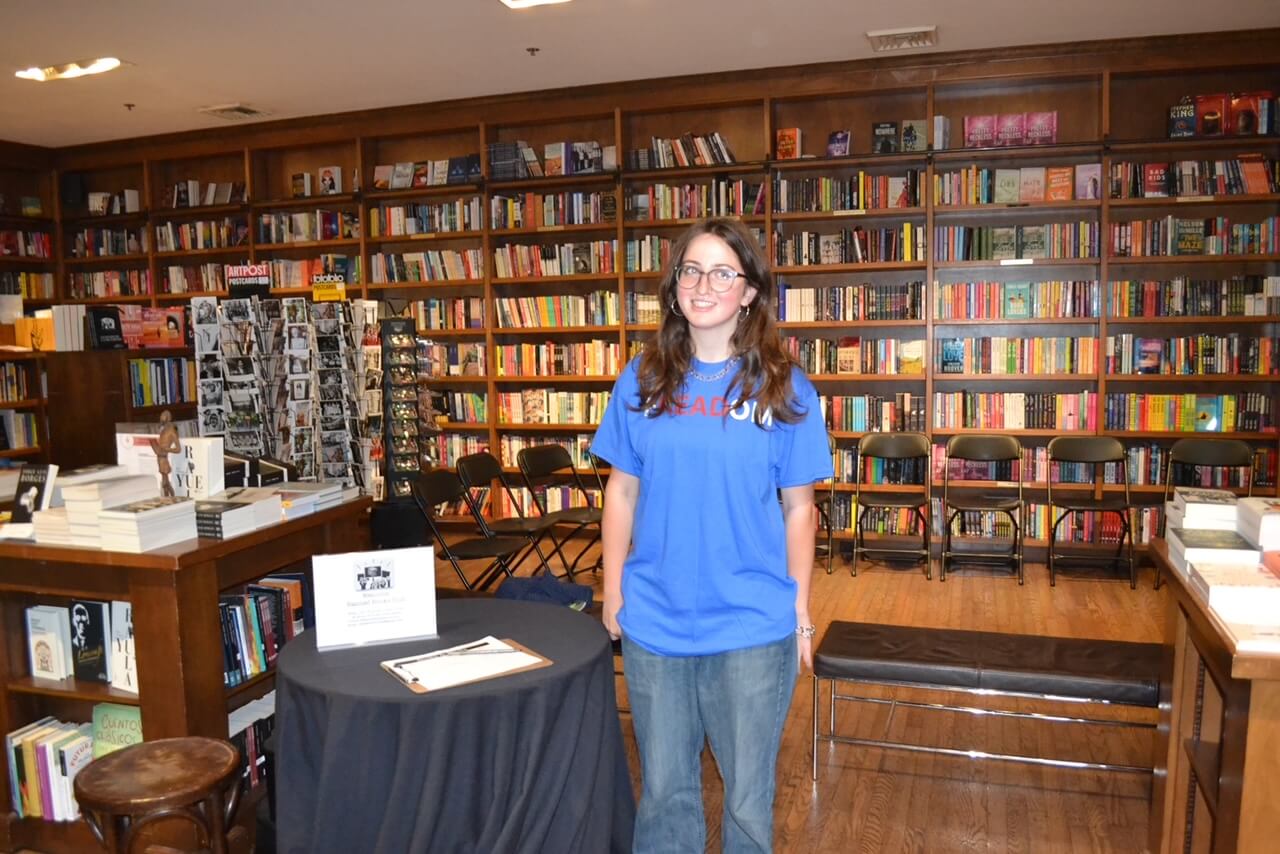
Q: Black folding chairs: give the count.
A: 9